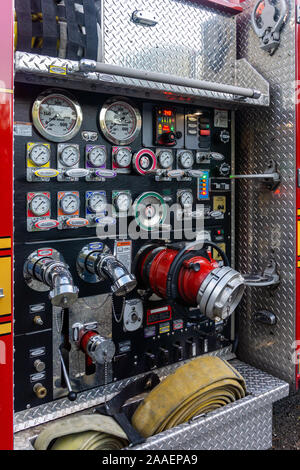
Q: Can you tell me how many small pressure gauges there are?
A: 11